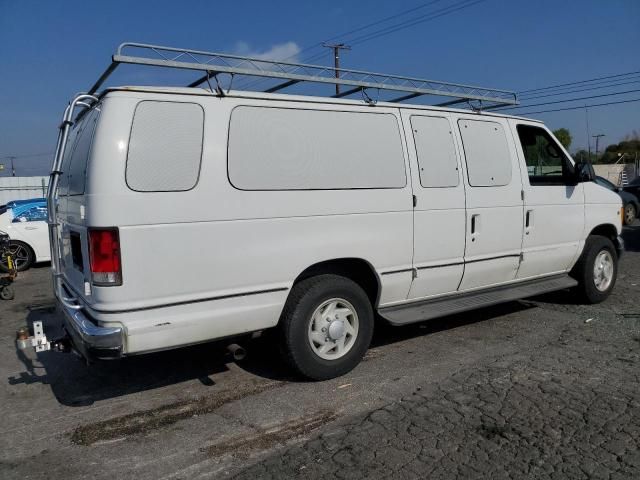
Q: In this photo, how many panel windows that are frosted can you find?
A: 4